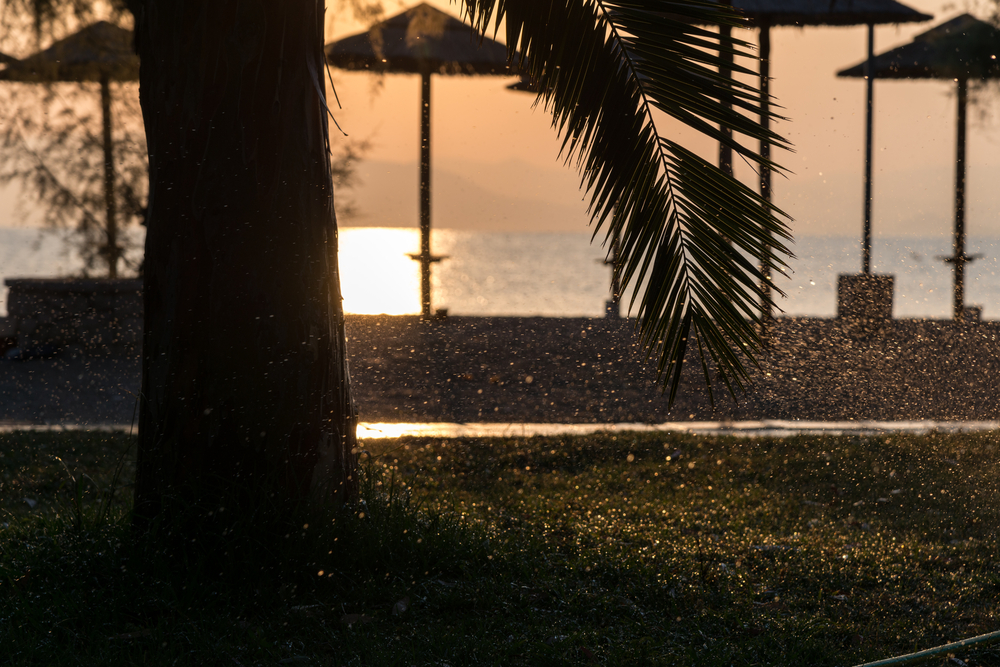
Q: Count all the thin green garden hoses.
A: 1